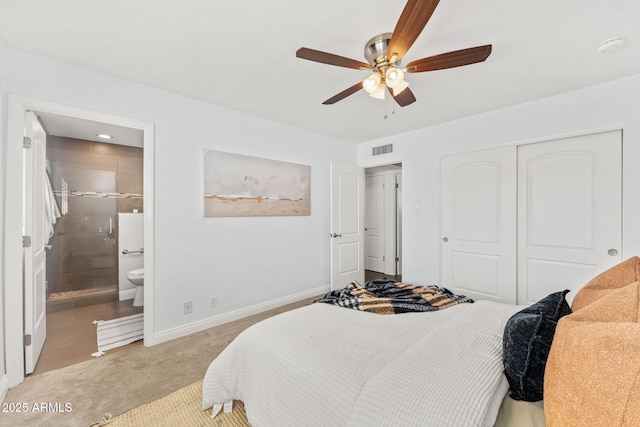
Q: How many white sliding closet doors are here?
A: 2